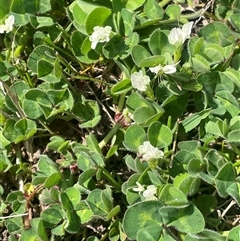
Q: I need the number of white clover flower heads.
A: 7